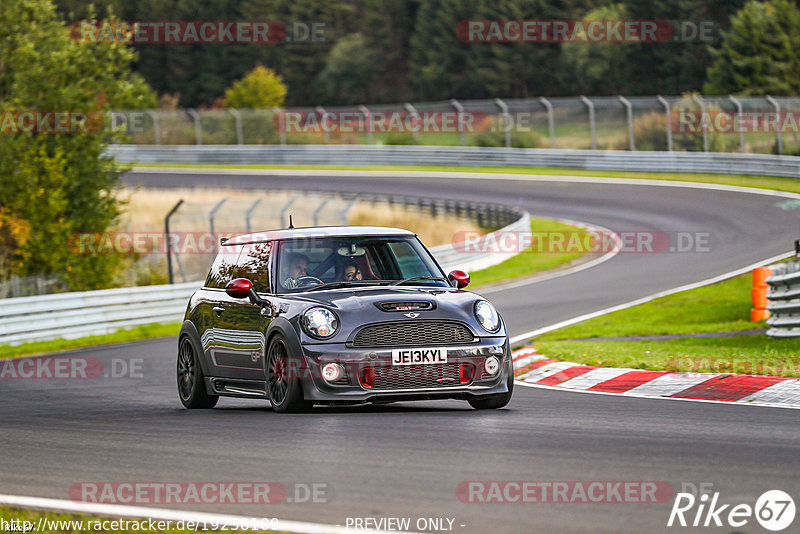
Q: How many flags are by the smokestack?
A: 0